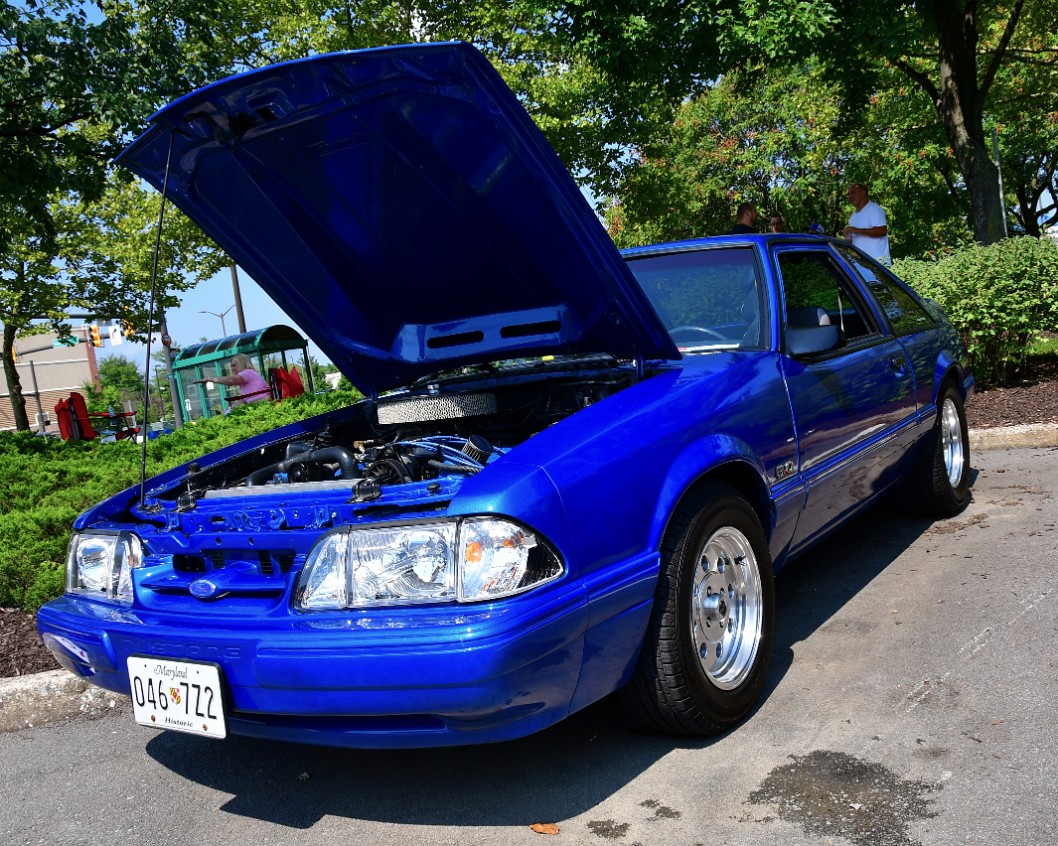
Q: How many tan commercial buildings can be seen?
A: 1